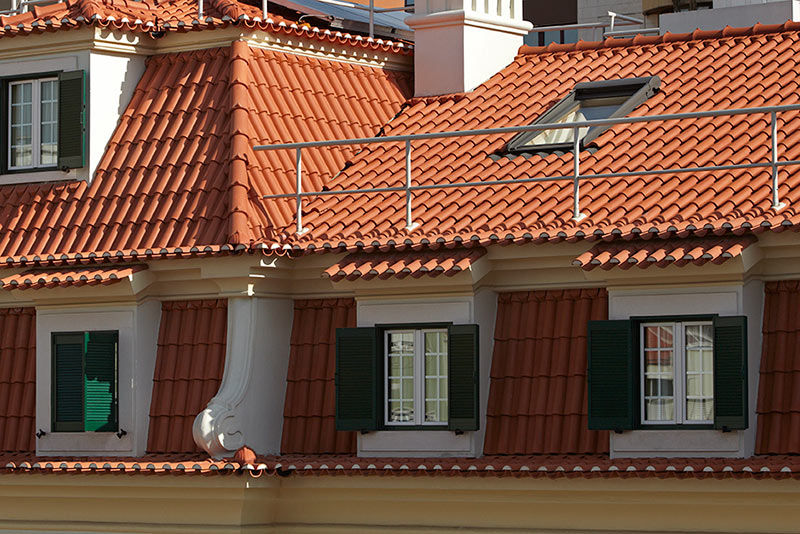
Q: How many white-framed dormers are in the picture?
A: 4